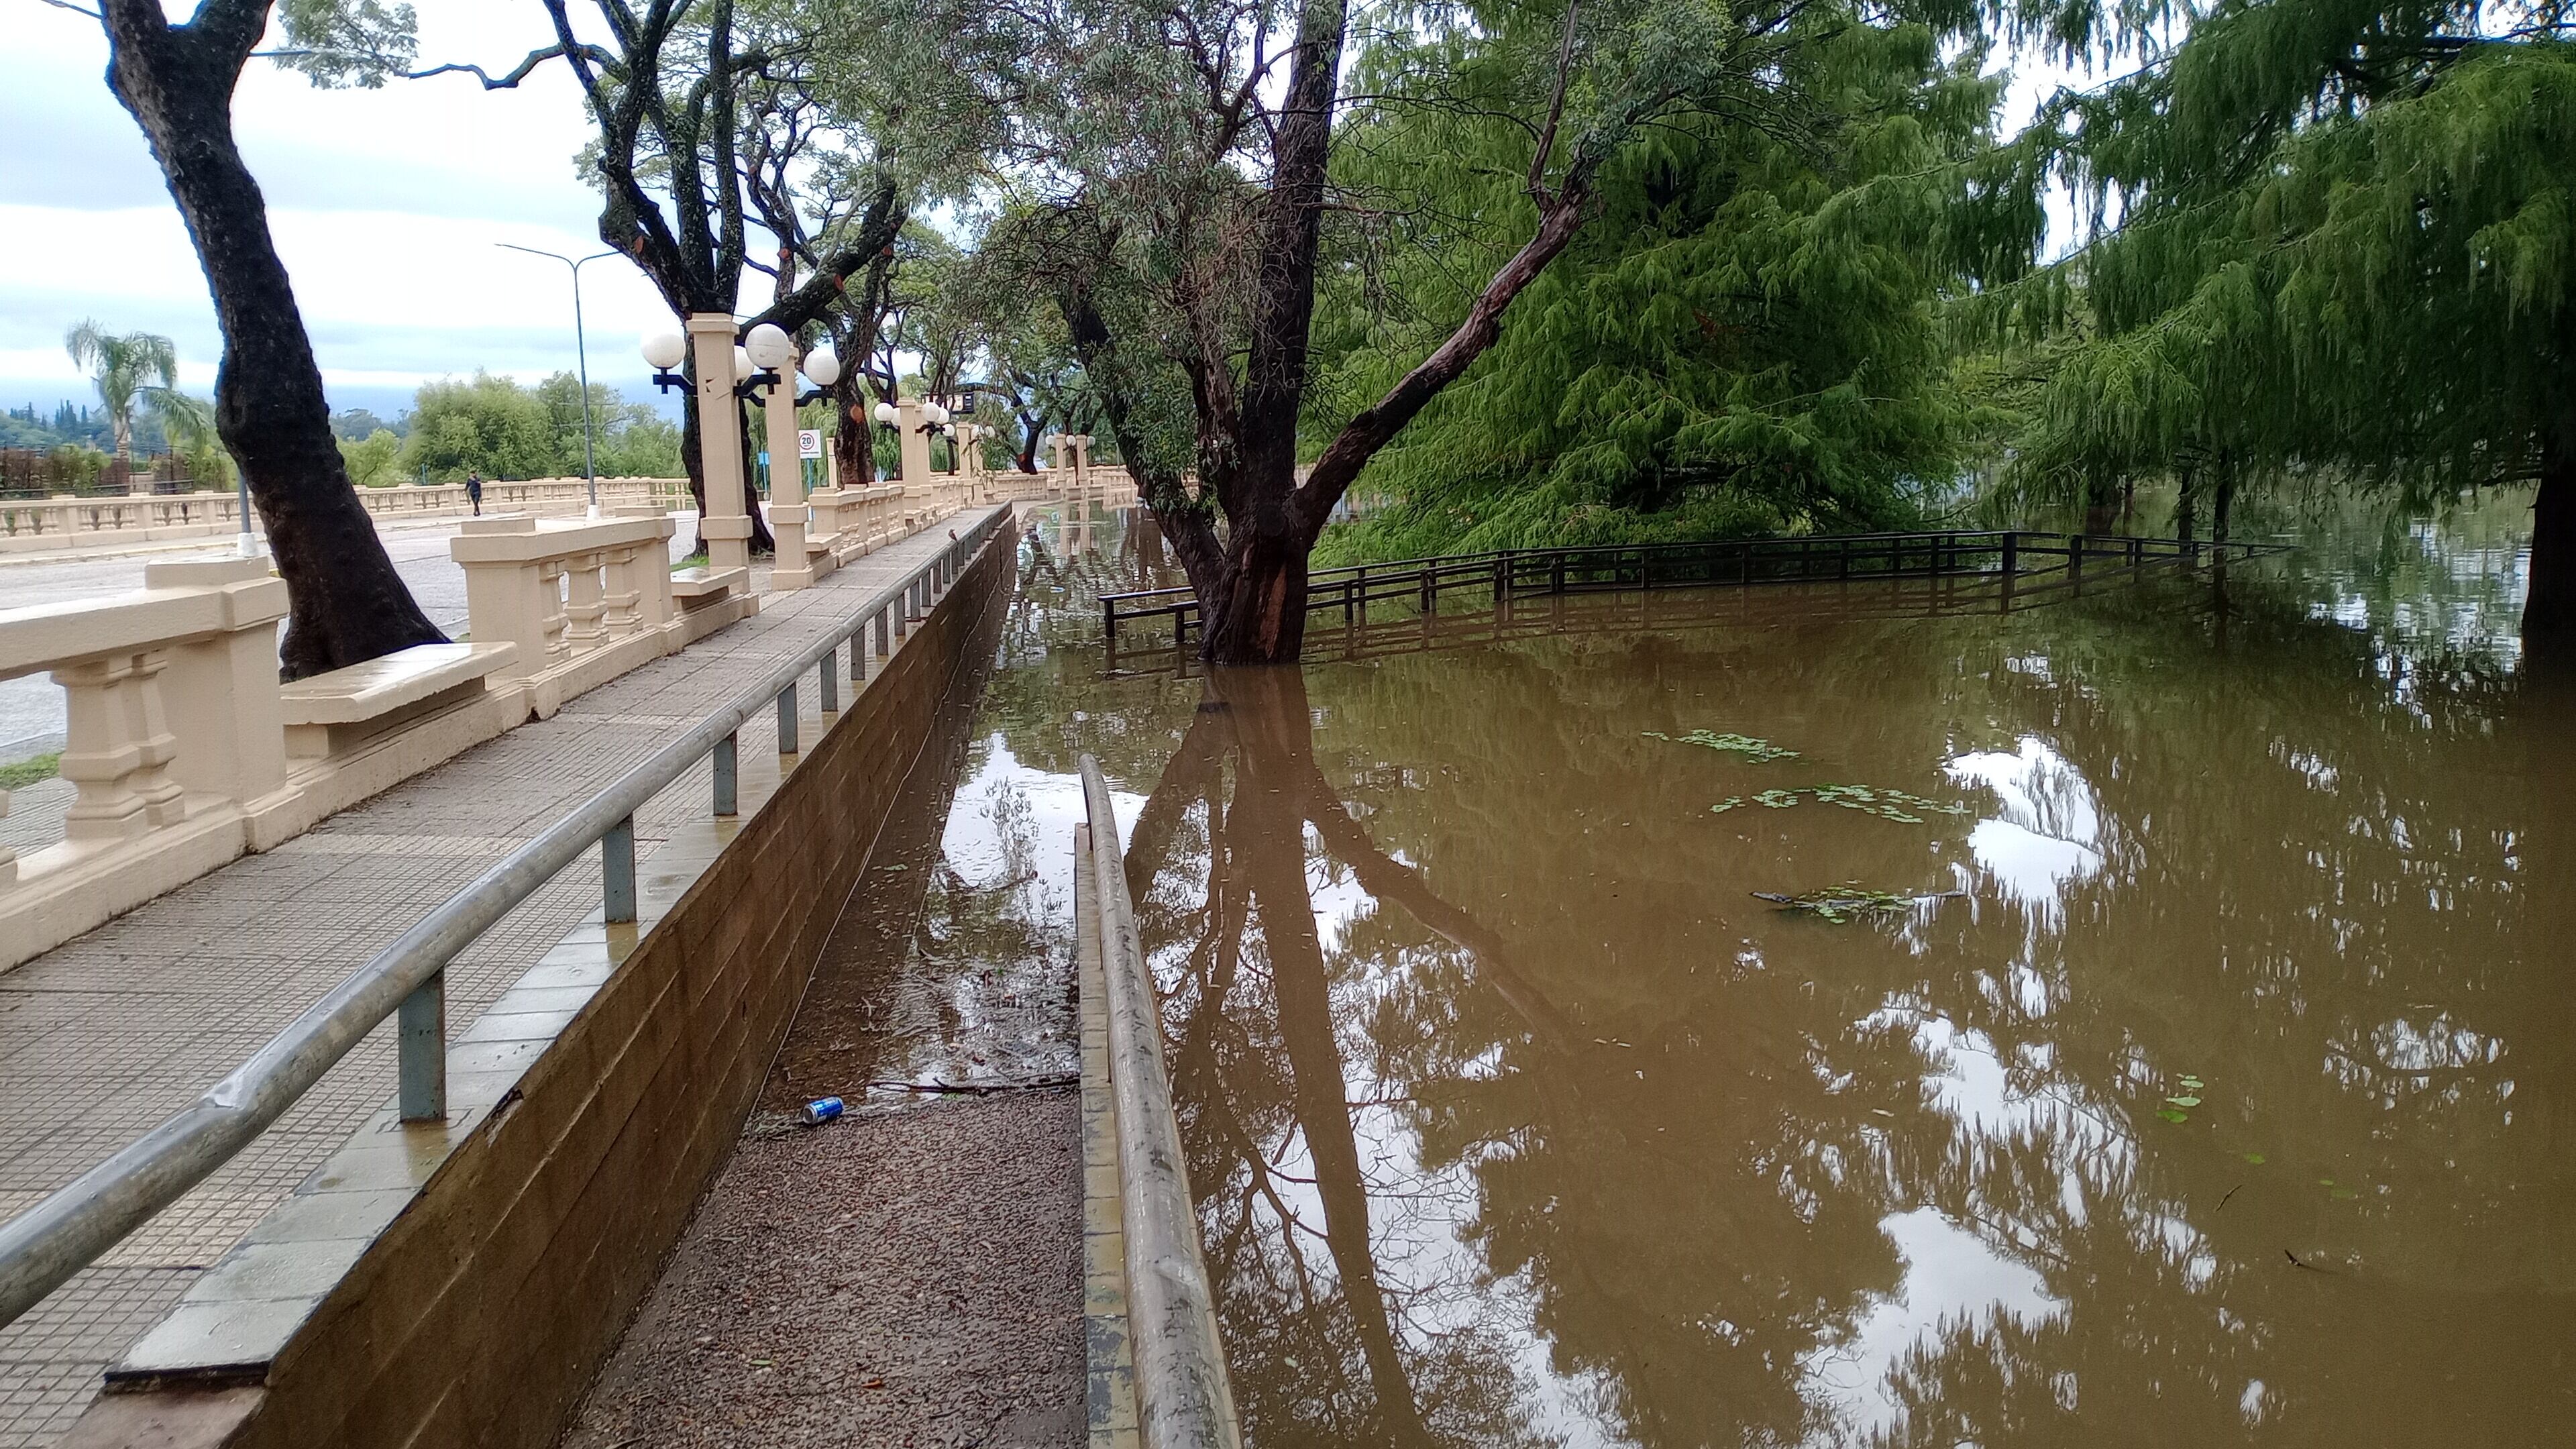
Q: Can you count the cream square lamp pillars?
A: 8